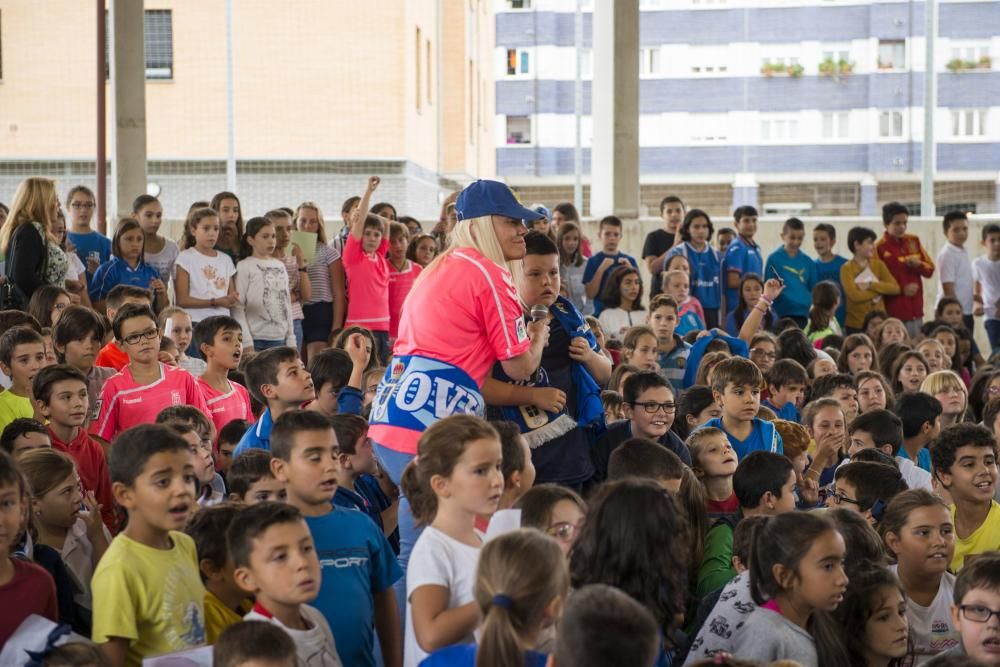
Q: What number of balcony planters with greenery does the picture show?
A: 3